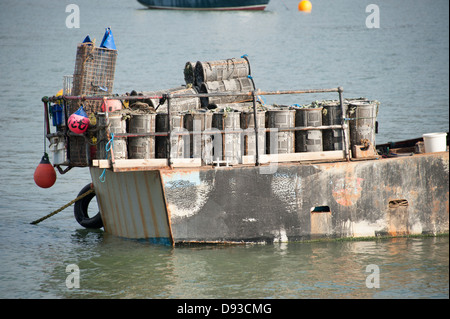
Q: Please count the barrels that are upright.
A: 10